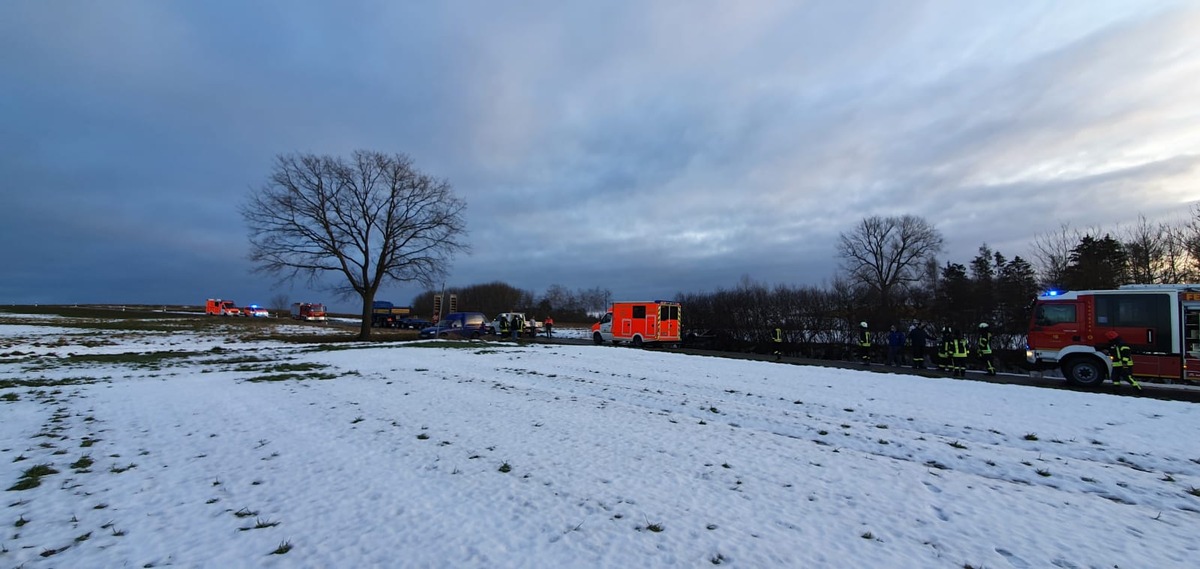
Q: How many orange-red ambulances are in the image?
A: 2